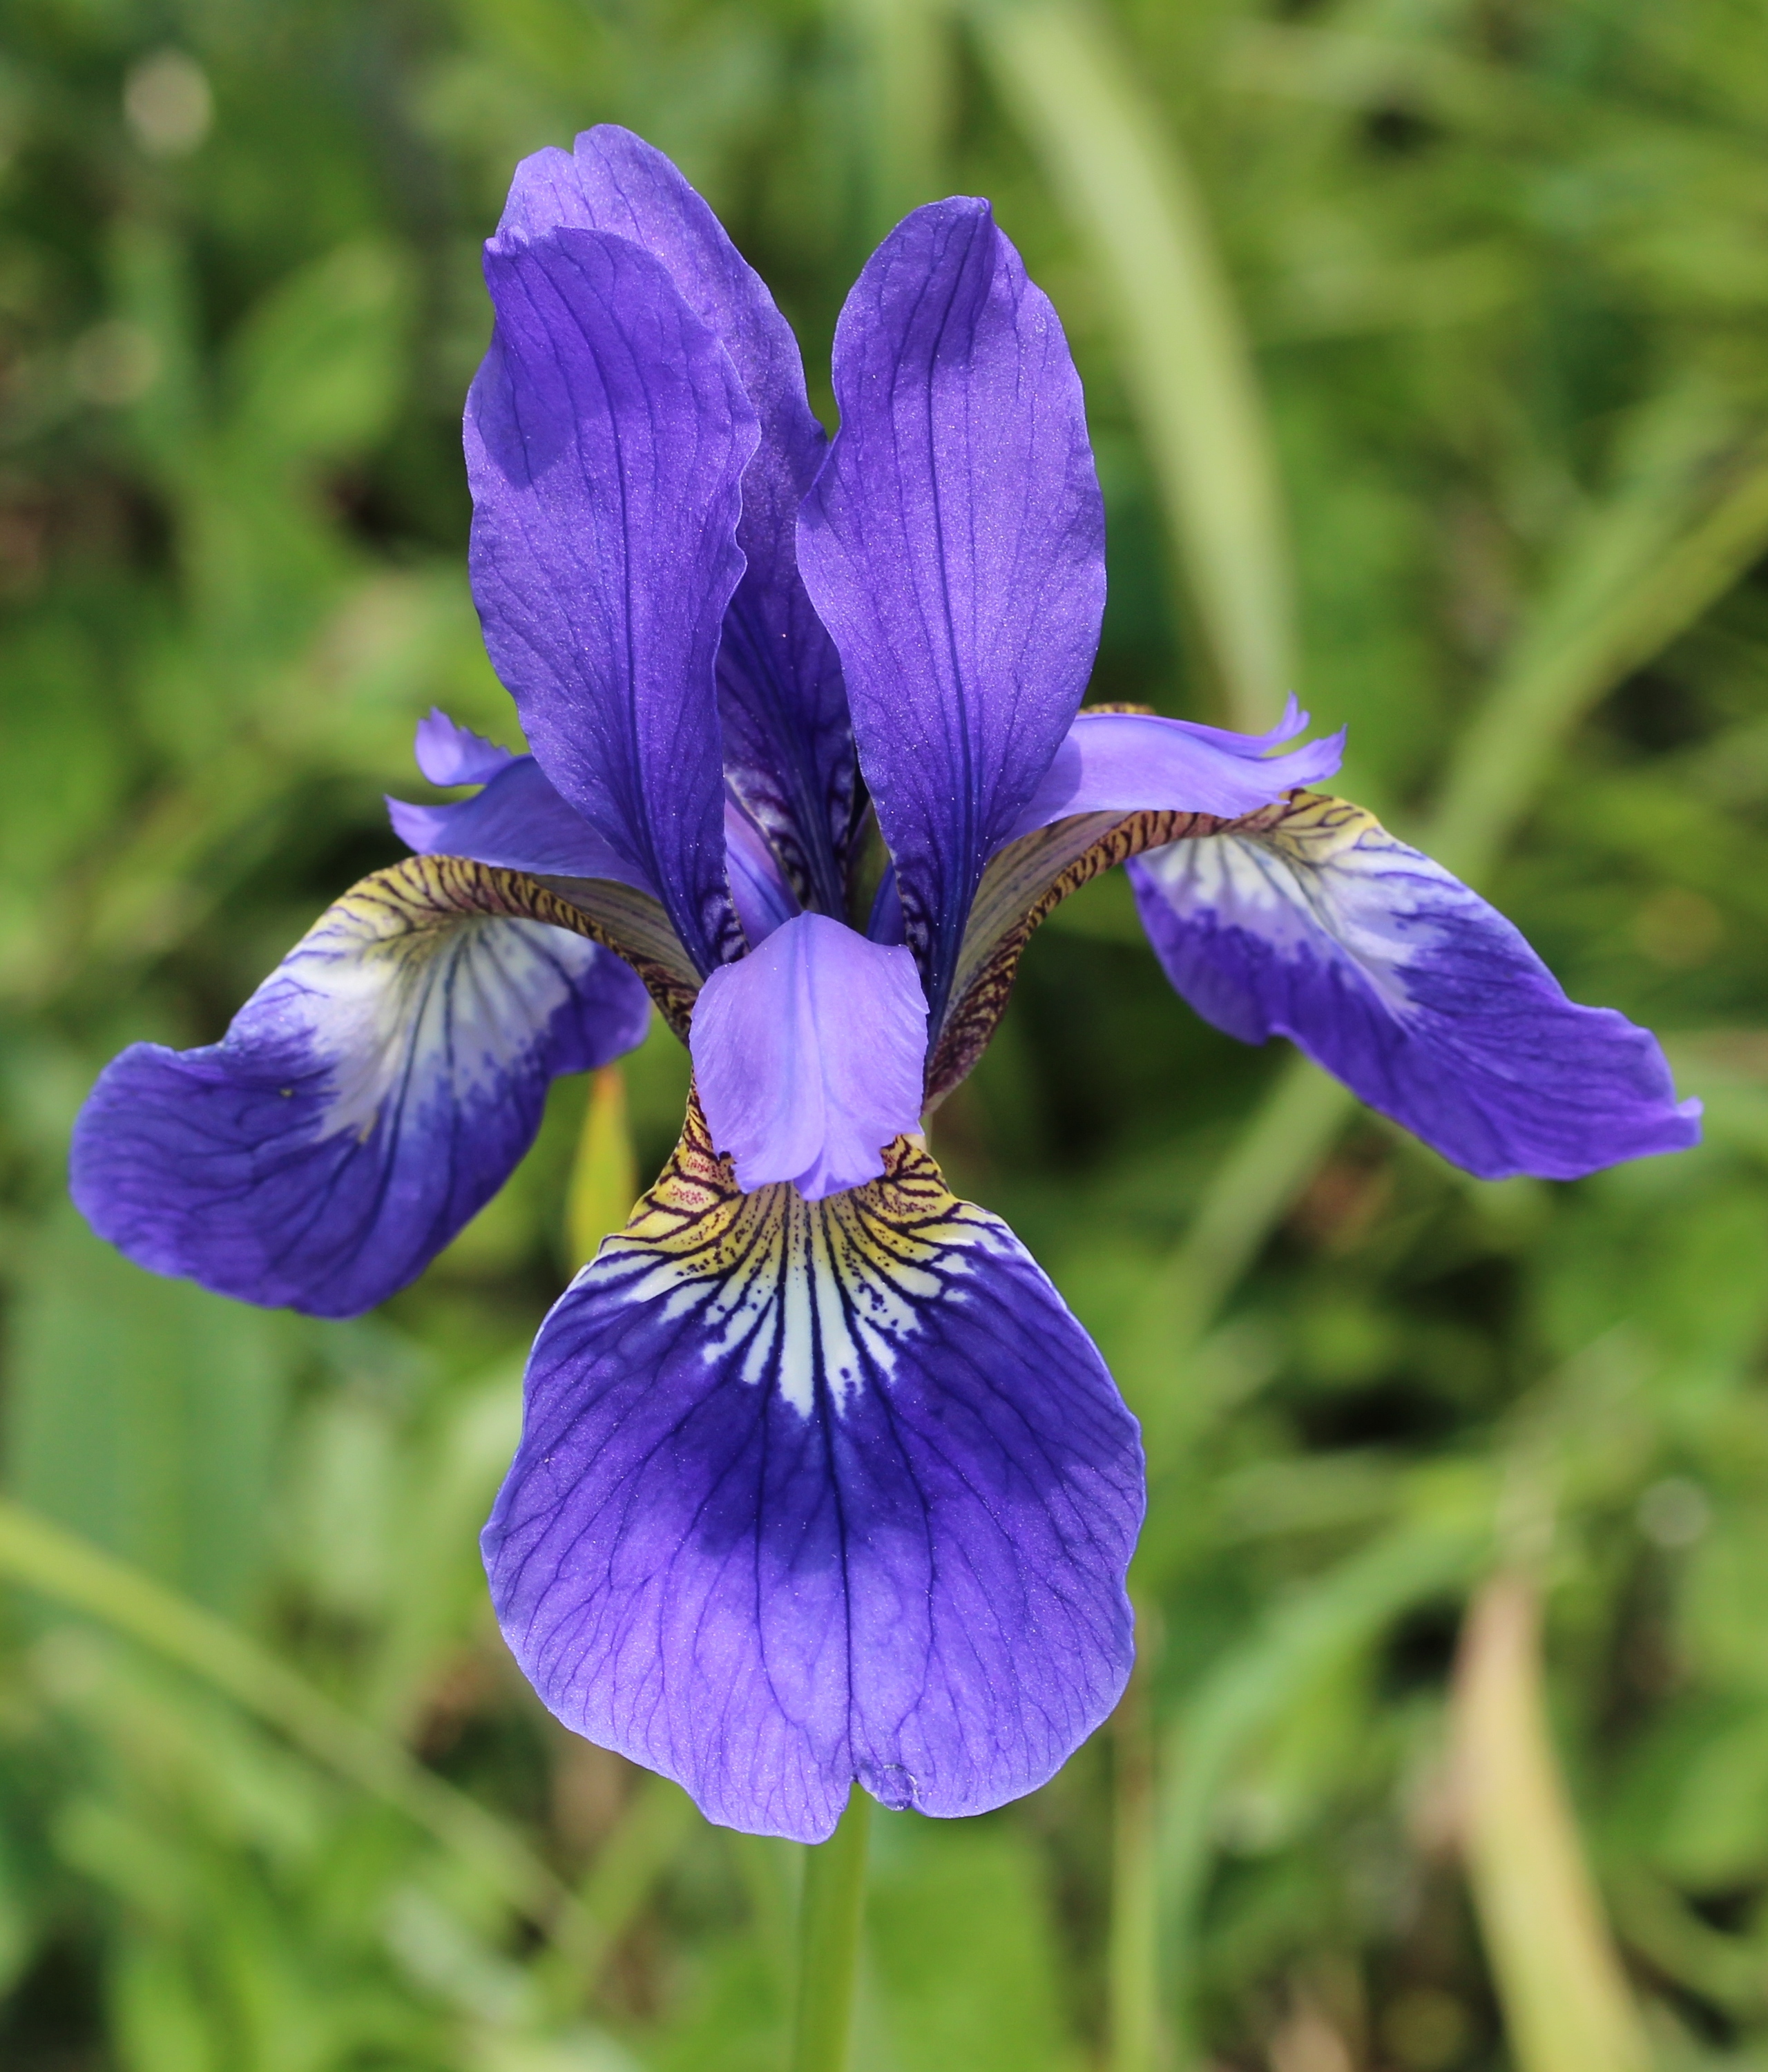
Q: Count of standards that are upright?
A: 3